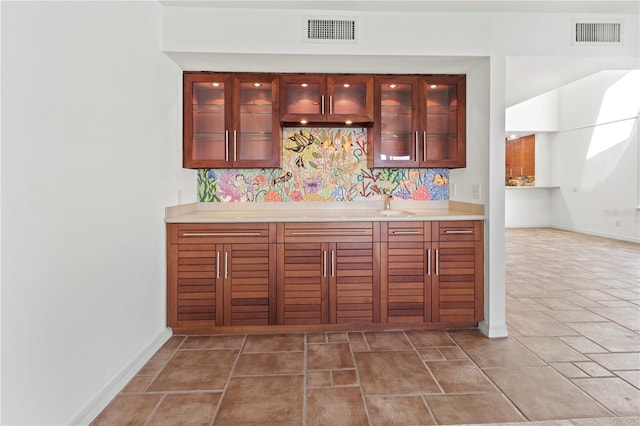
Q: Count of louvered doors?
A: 6